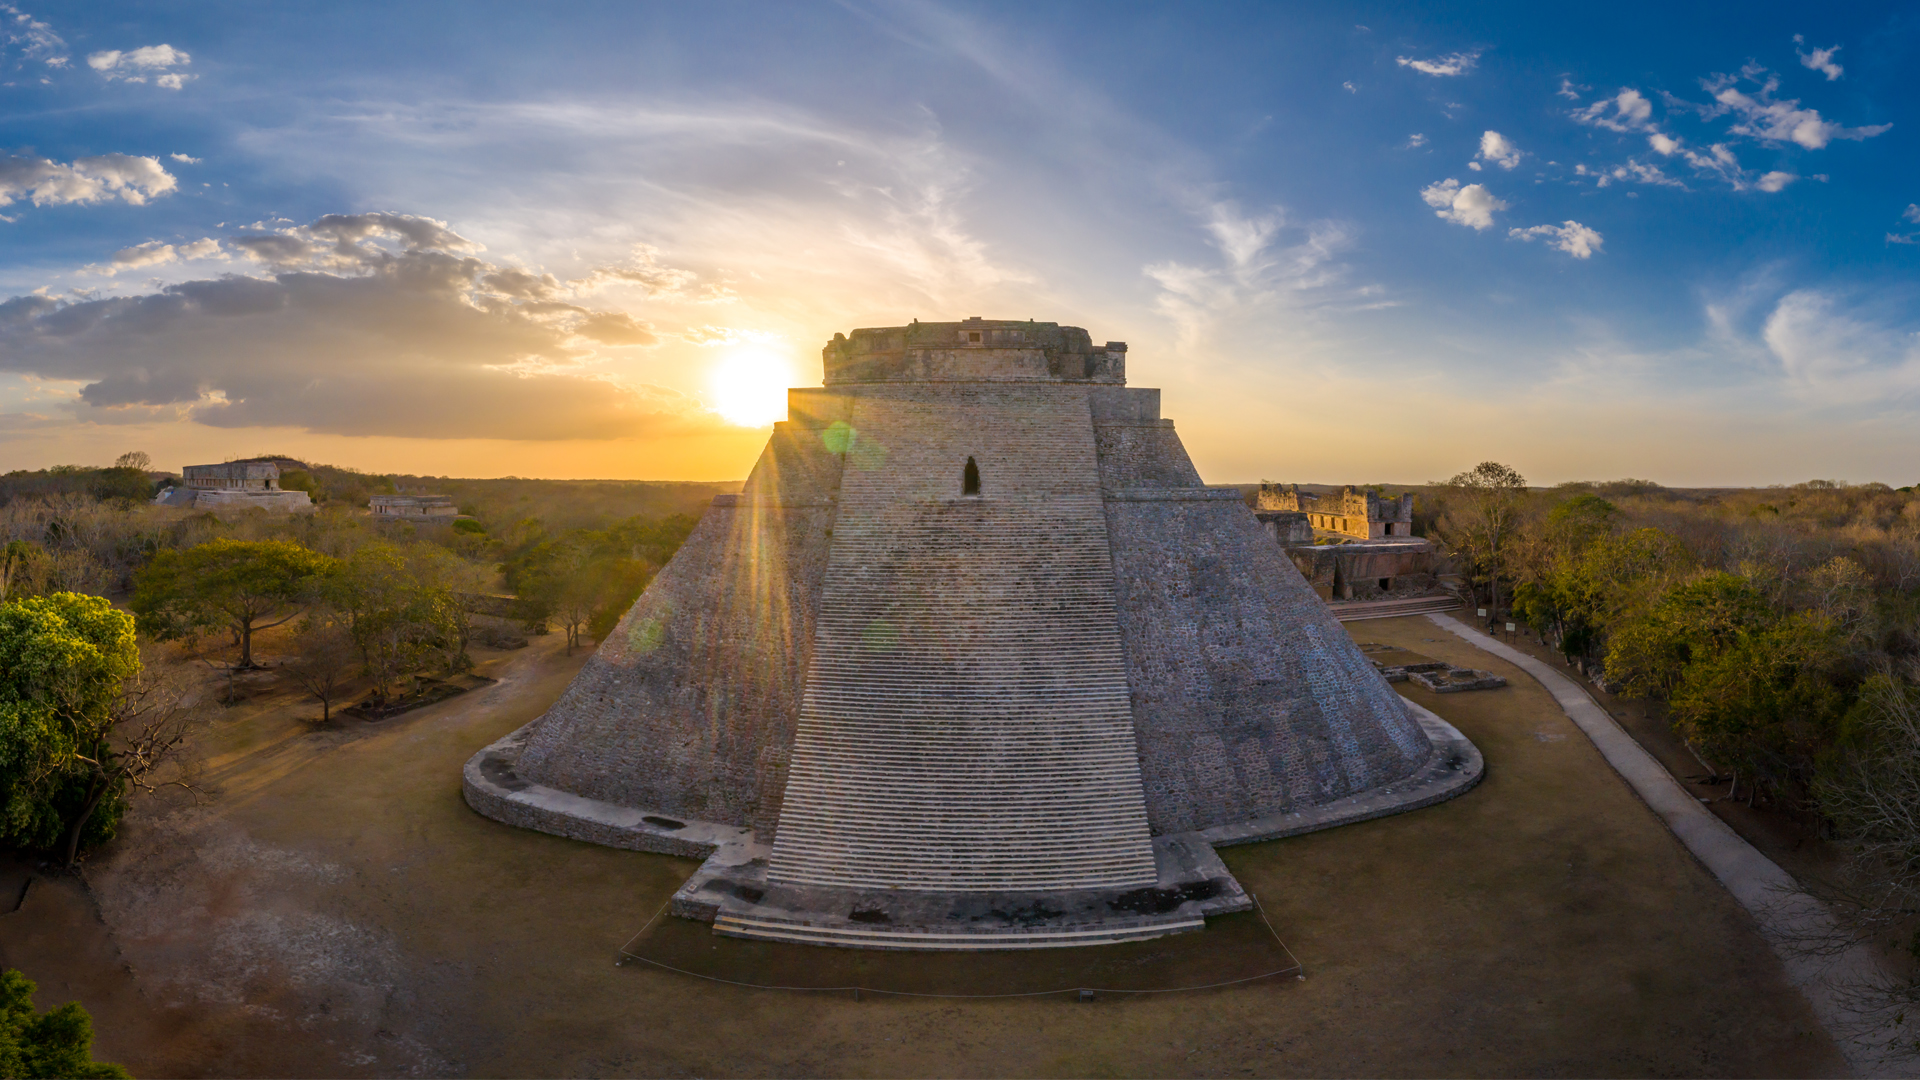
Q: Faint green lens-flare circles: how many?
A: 4